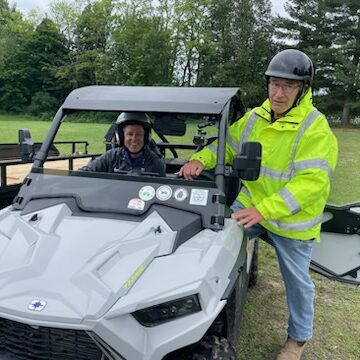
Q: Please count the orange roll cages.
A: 0